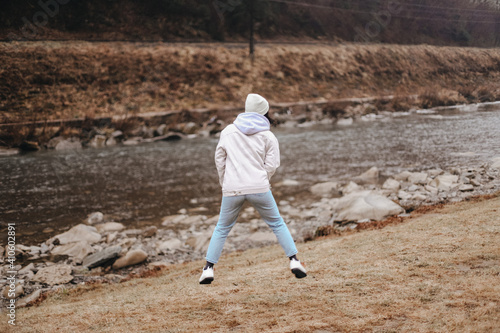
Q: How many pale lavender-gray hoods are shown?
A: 1